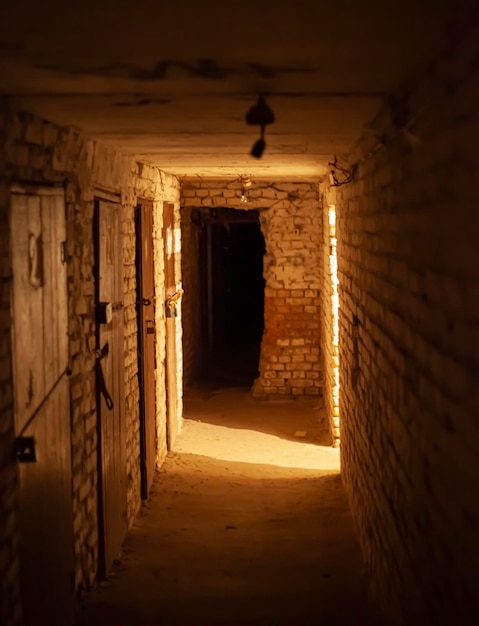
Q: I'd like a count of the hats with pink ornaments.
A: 0